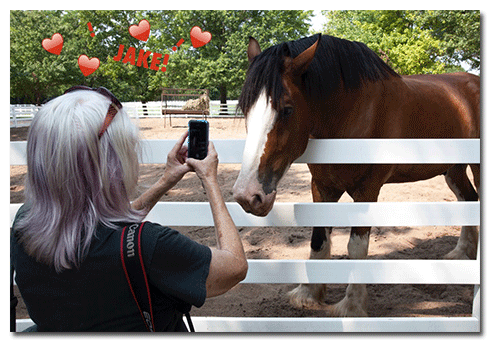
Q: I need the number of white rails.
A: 4